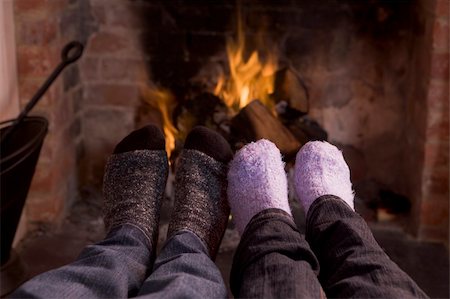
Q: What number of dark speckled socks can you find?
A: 2